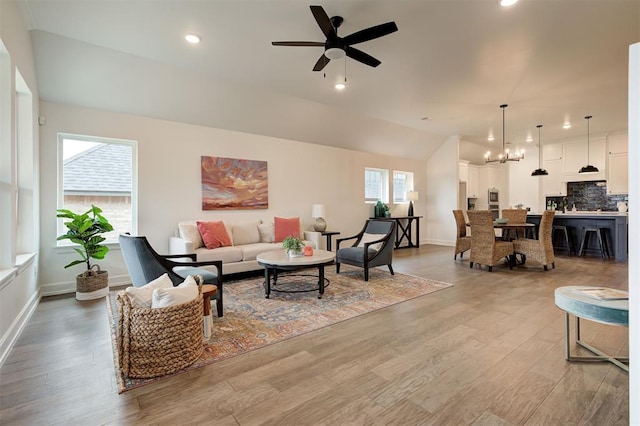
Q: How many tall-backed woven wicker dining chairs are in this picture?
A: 4